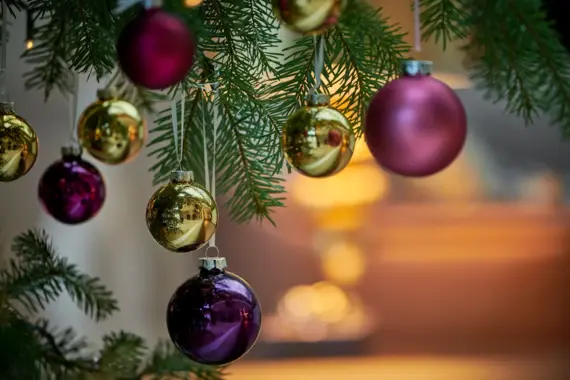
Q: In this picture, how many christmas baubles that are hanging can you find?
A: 9